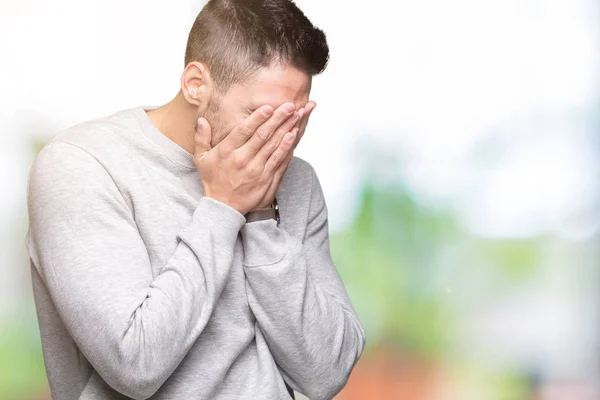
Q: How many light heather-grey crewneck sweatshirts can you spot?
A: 1